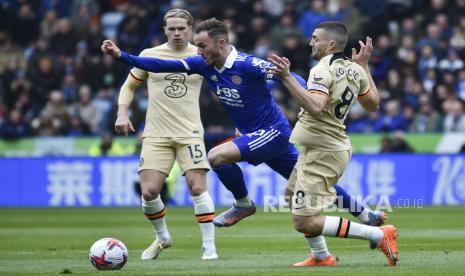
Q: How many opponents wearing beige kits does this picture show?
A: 2